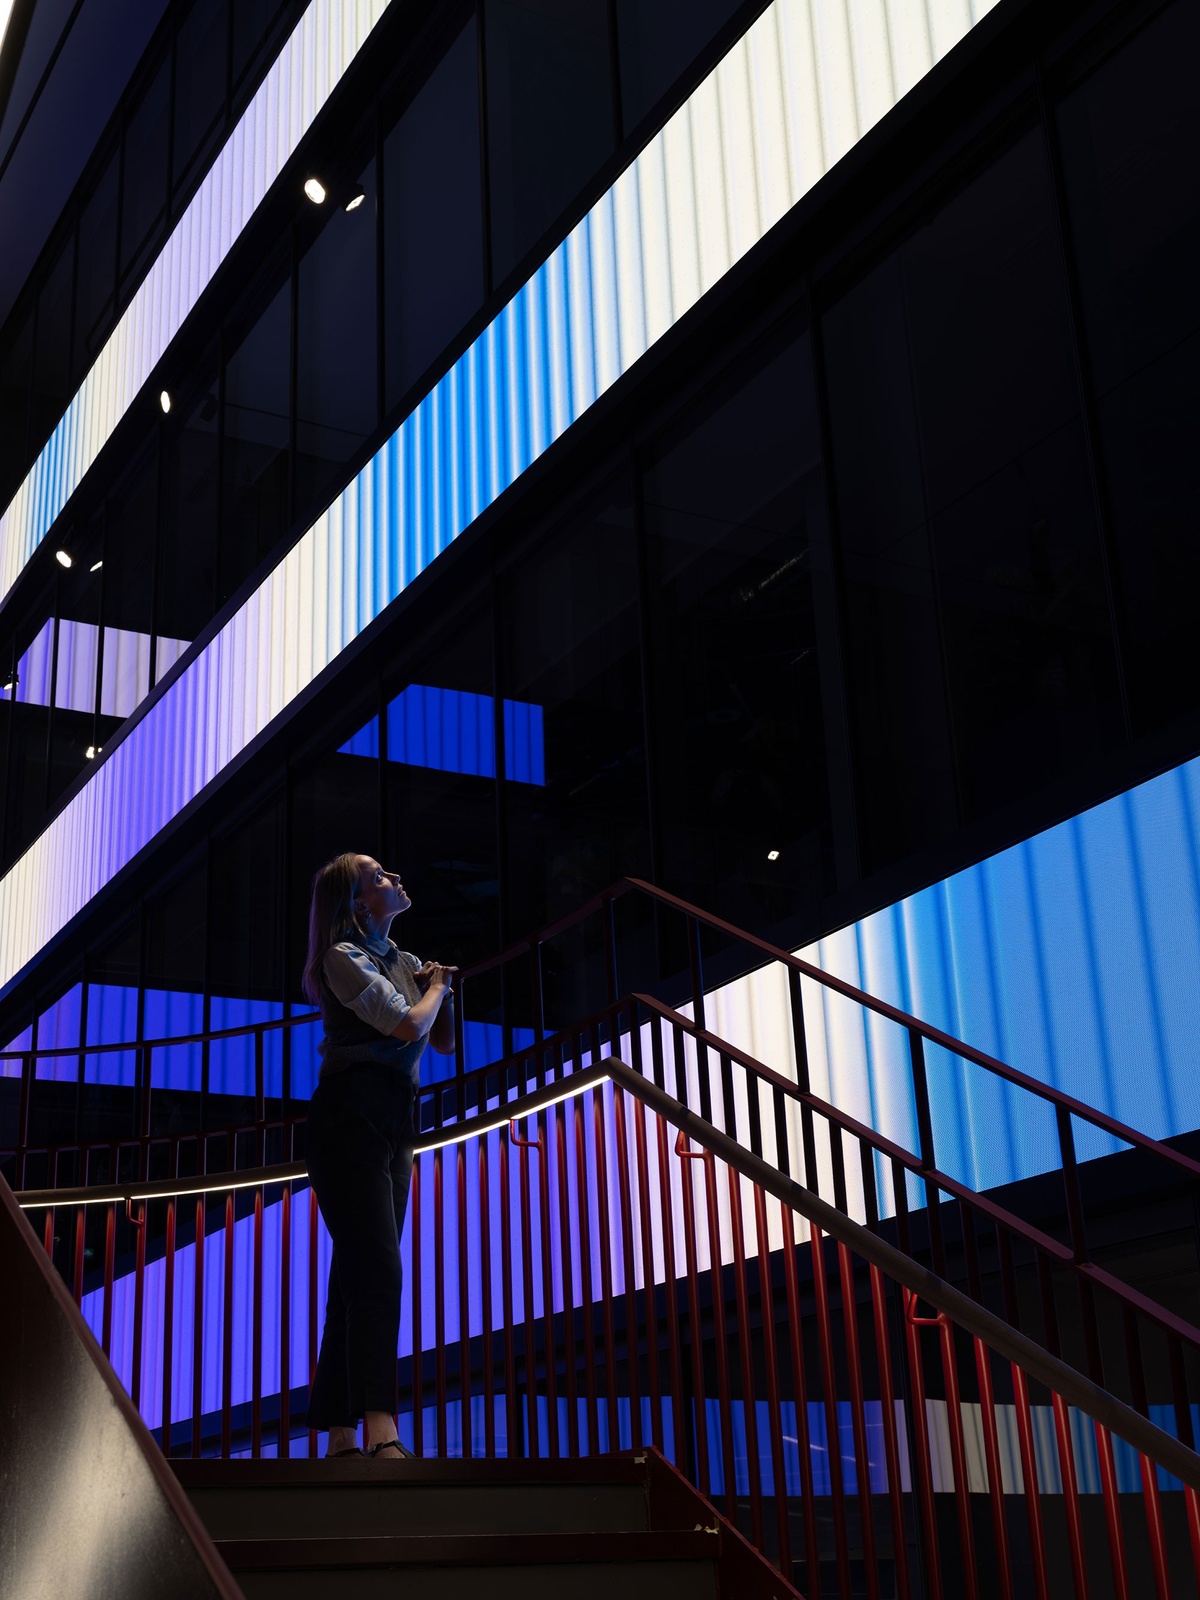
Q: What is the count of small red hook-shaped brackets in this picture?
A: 4